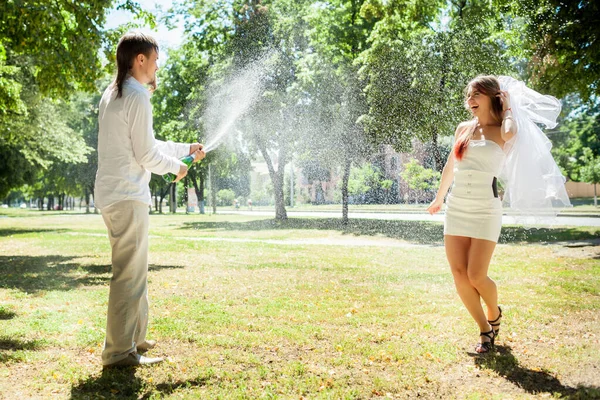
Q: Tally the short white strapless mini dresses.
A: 1